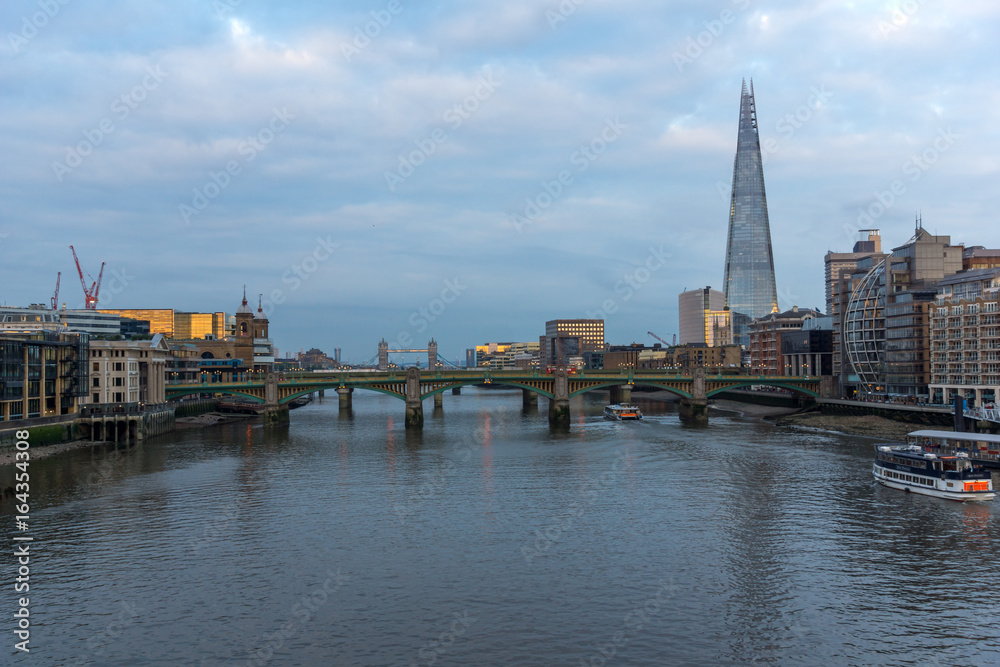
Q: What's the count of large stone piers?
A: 4